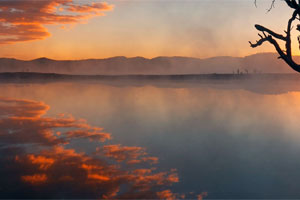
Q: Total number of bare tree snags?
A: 1